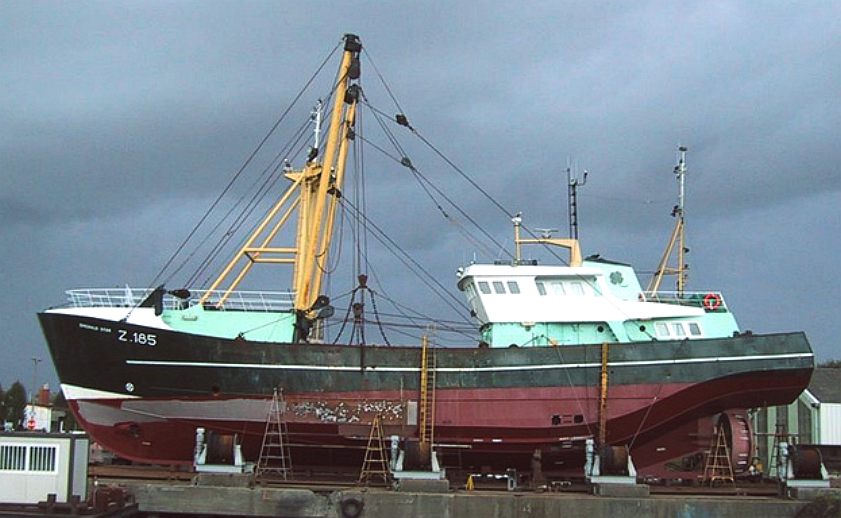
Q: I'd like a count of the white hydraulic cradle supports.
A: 4